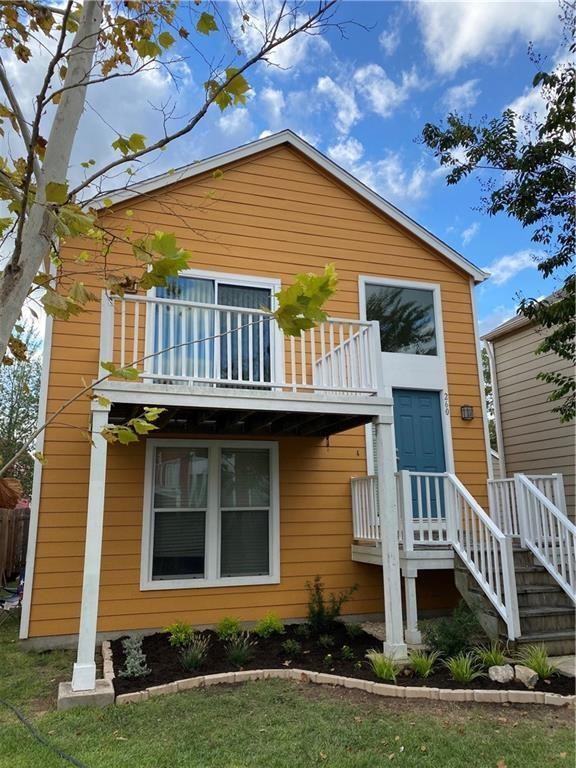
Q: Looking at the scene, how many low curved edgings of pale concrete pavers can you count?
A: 1